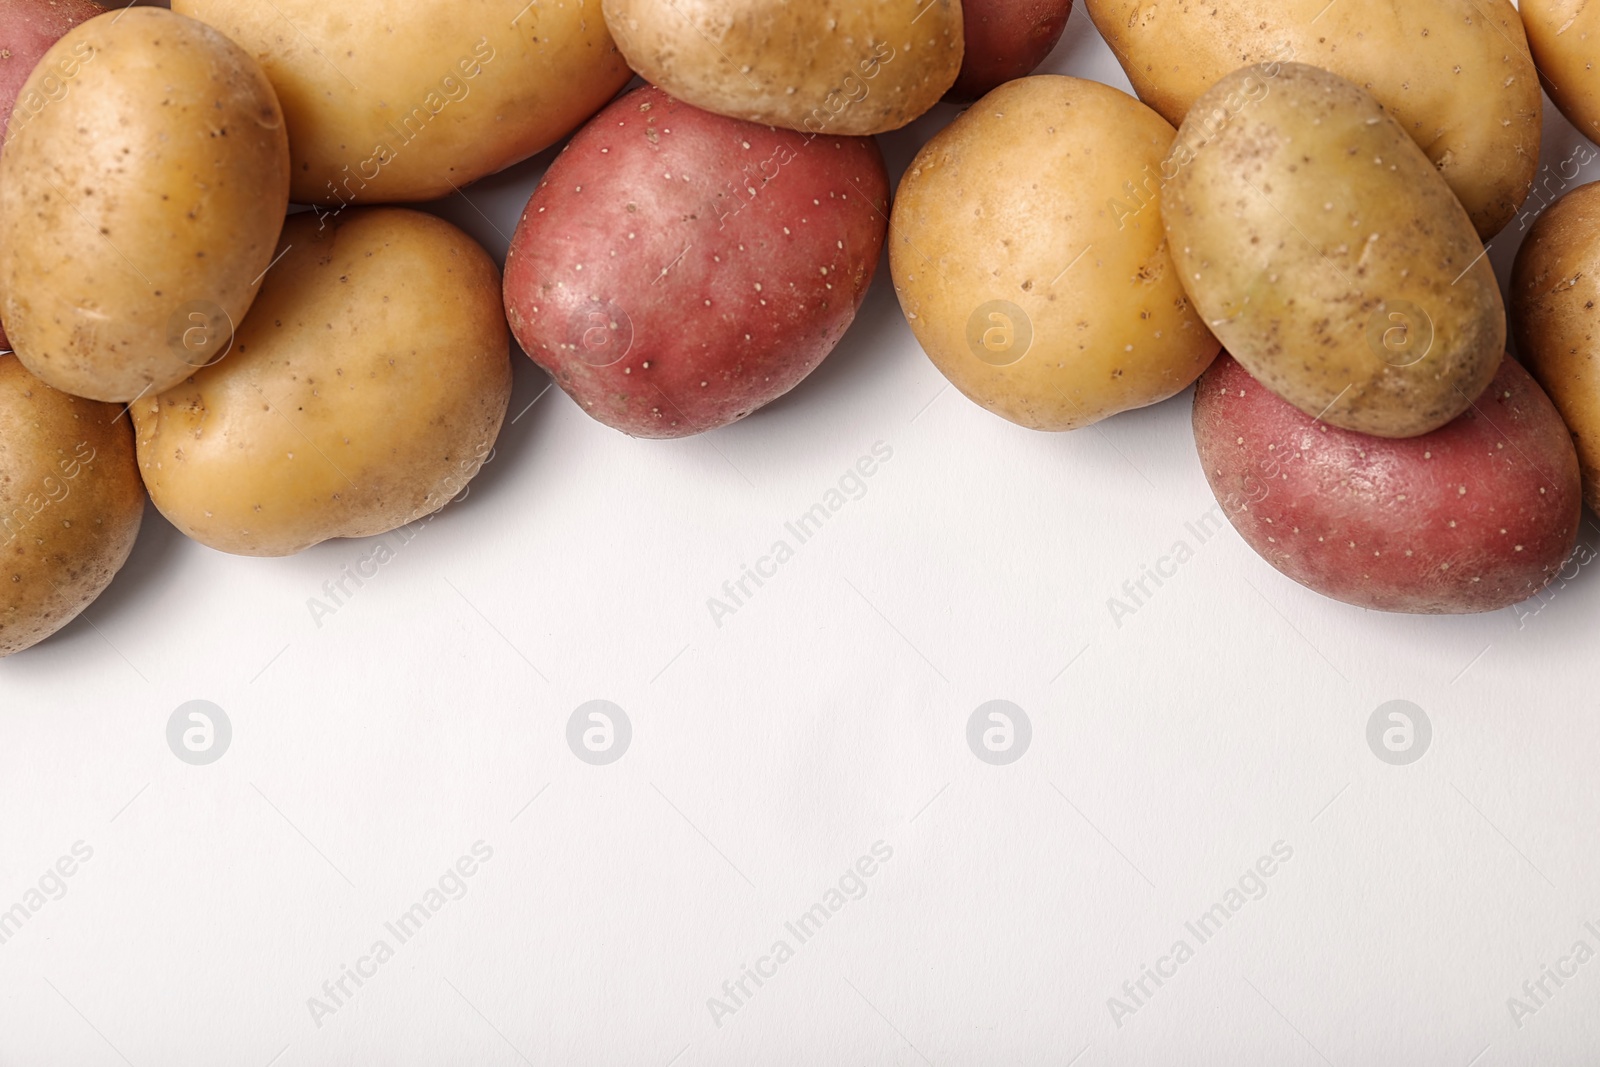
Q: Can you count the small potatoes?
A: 14